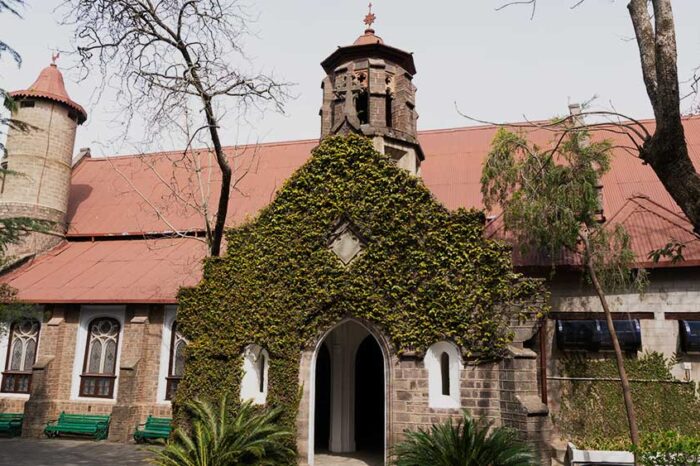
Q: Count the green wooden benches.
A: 3